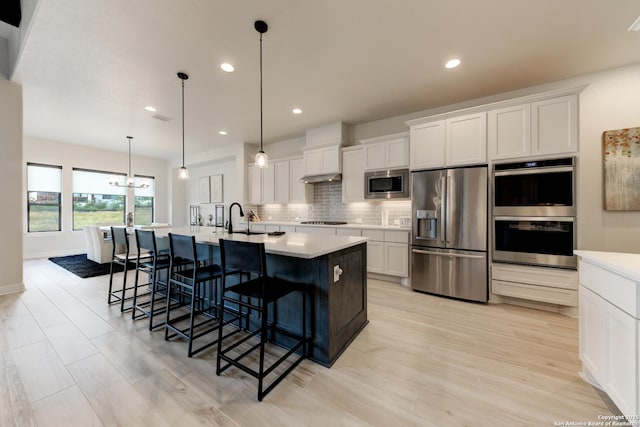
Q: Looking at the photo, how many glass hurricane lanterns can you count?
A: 2